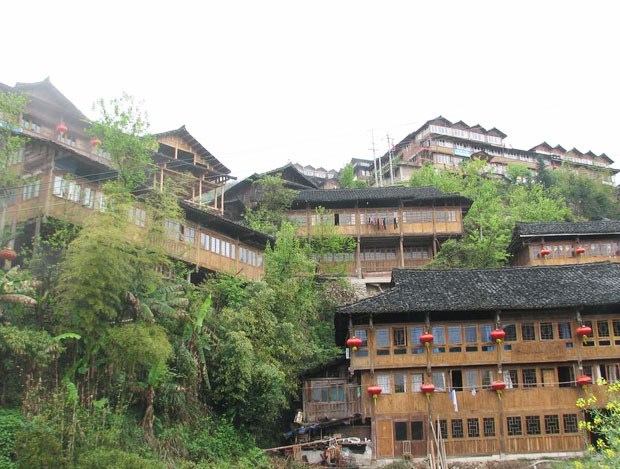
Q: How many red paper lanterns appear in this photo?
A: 13